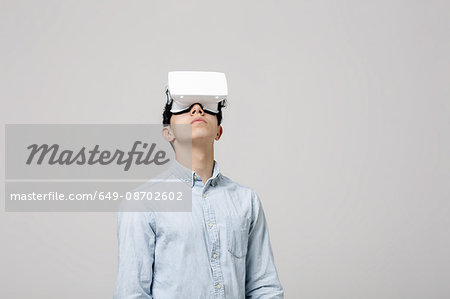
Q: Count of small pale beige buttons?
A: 5